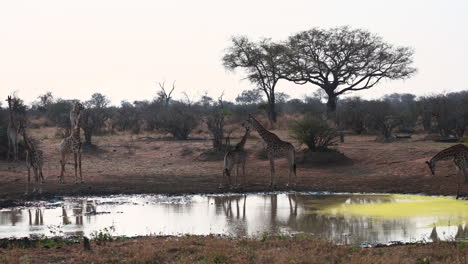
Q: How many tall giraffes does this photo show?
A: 6